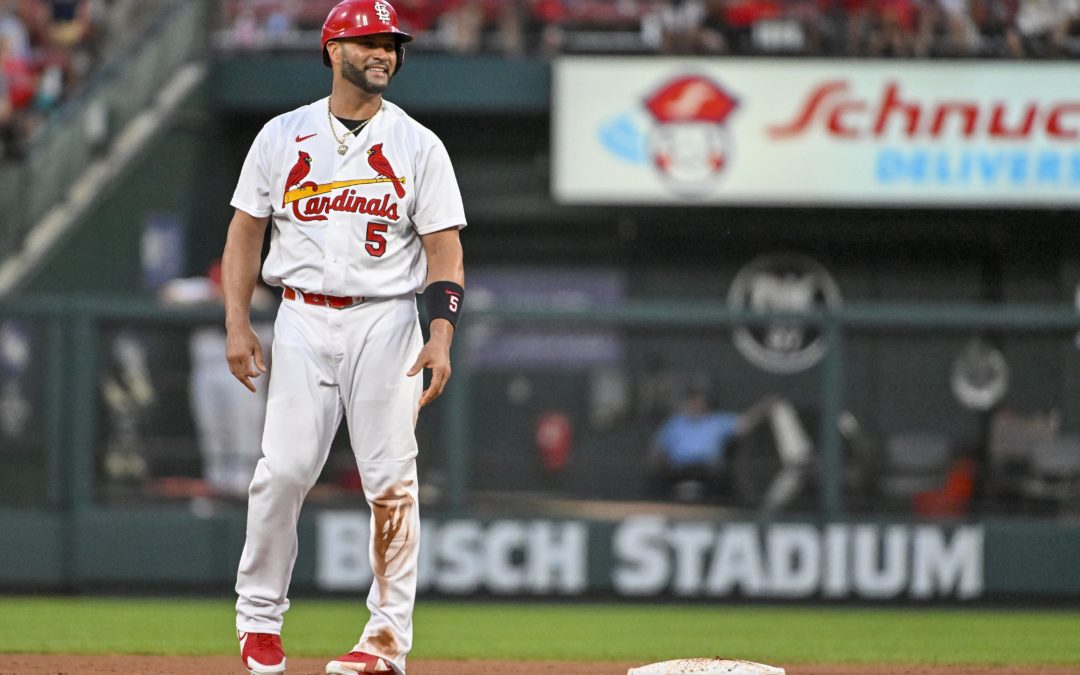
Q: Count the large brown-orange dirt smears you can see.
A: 2